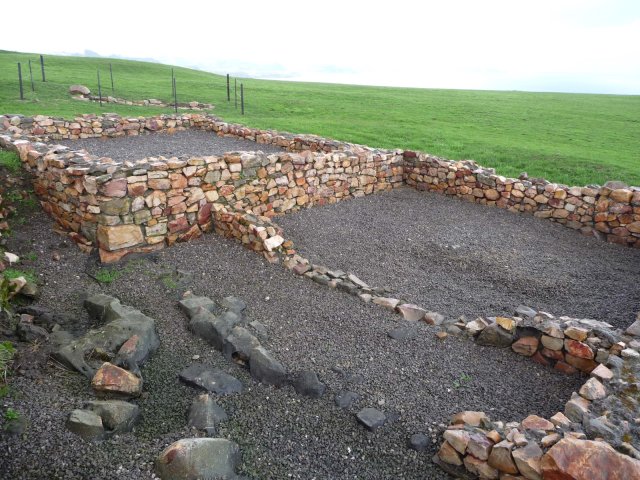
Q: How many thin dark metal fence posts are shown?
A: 10